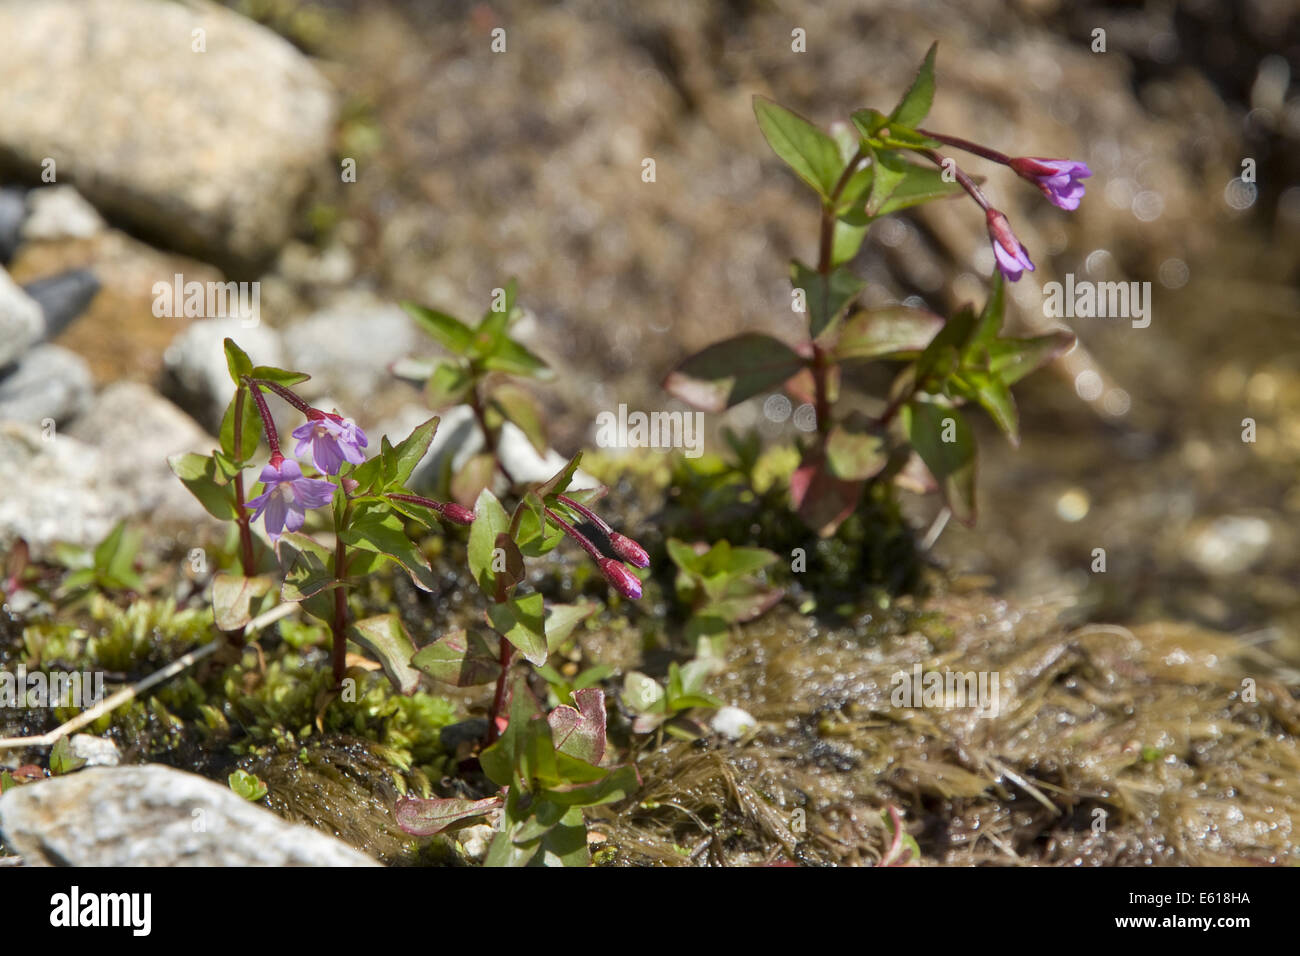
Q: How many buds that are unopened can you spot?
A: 3